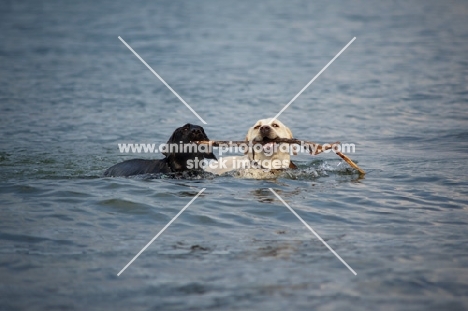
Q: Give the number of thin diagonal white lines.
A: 4